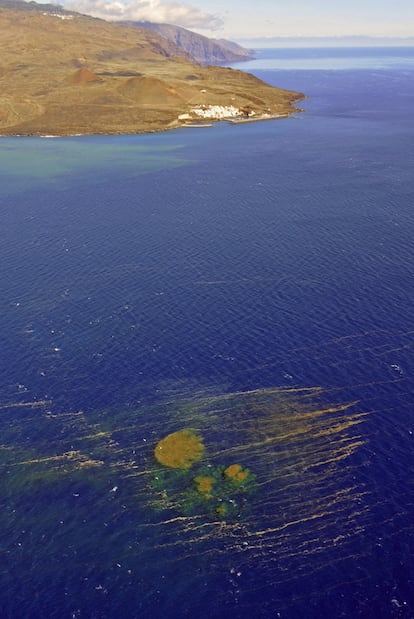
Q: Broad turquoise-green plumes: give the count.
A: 1